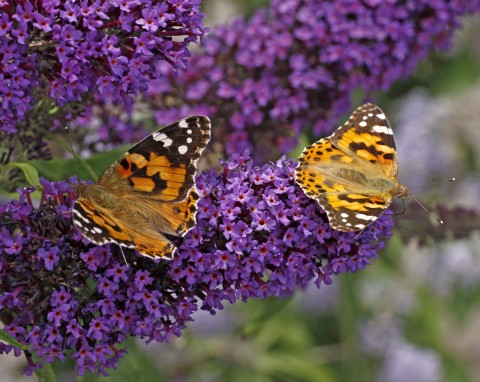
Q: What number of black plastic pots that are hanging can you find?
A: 0